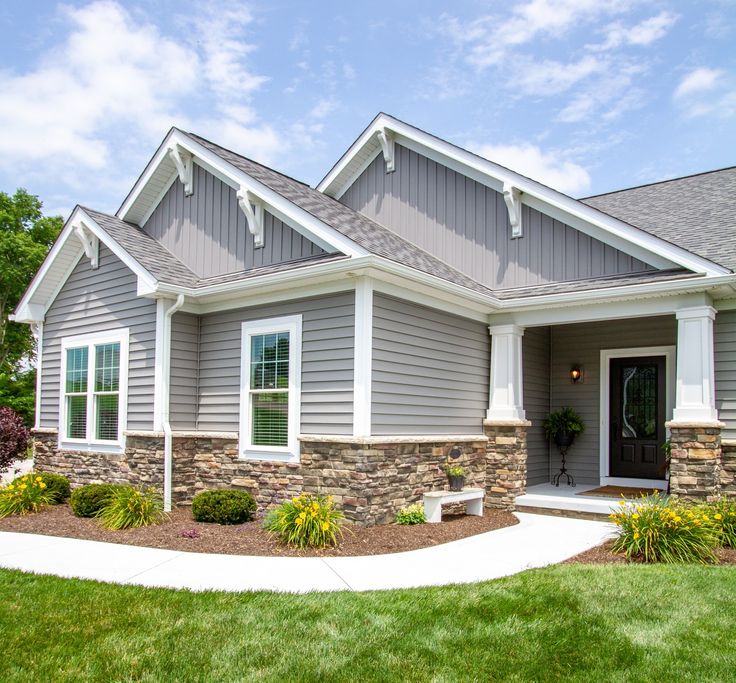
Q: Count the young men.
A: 0